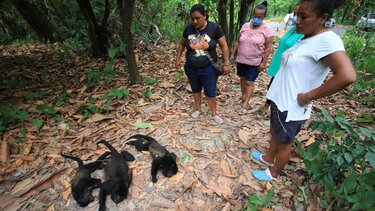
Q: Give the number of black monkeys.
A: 3